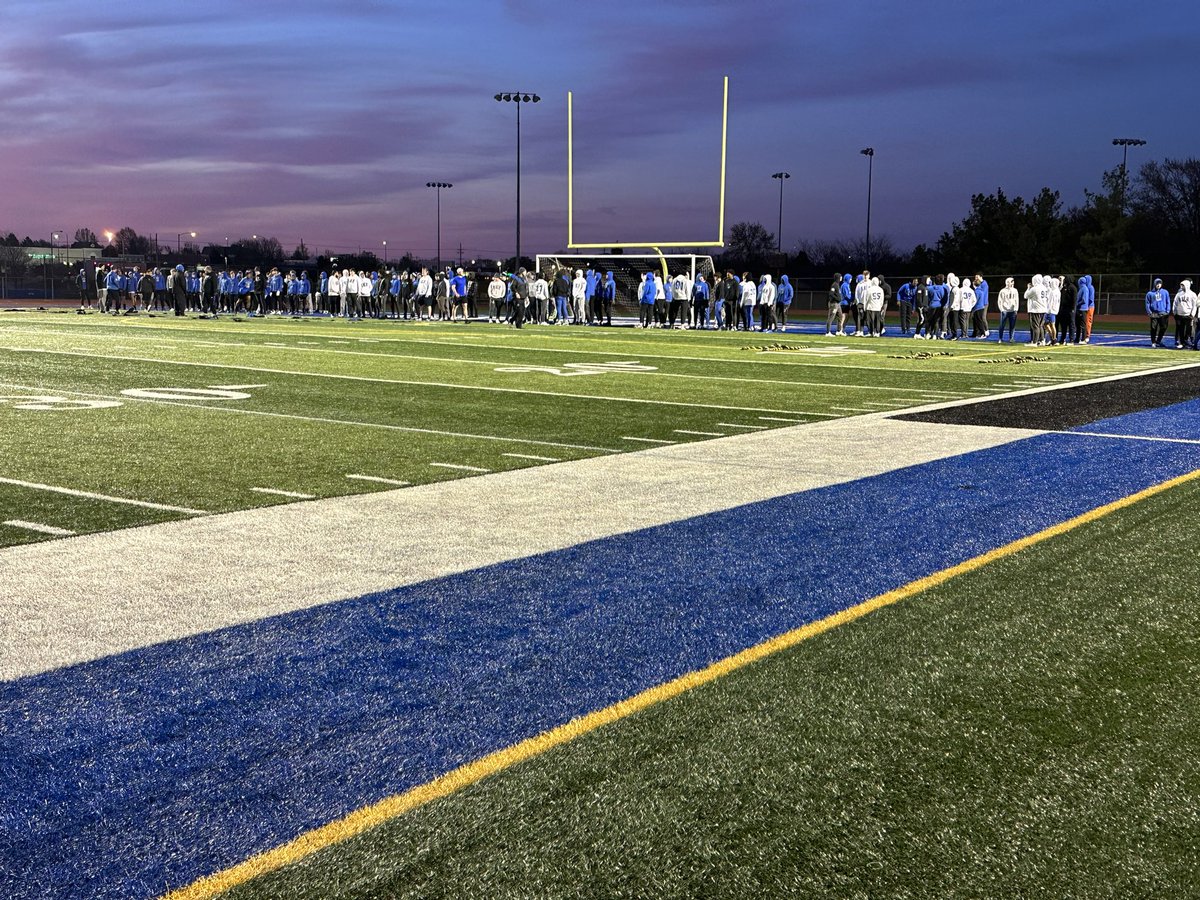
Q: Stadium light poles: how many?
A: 5